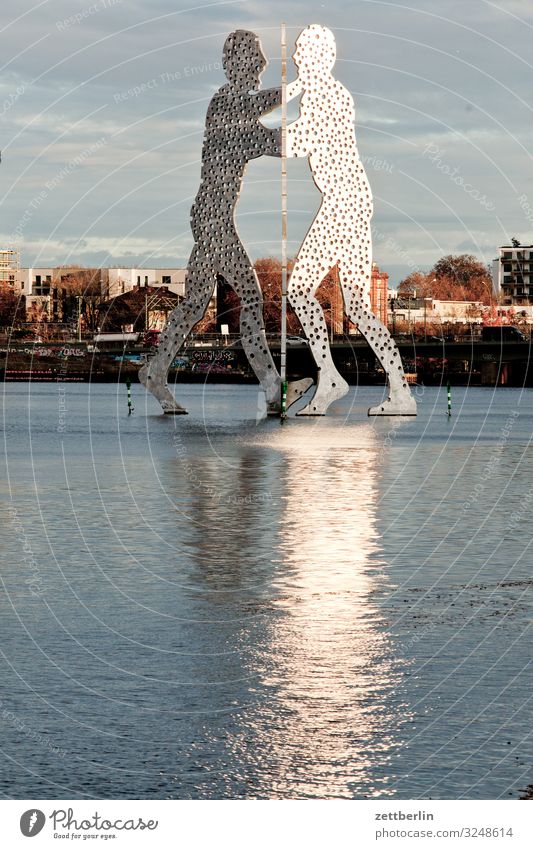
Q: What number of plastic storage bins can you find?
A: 0